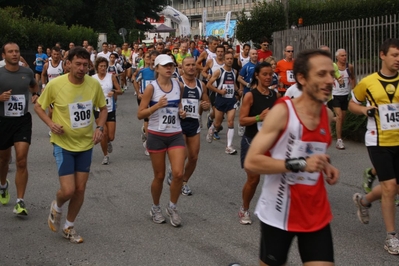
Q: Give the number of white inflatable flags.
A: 2